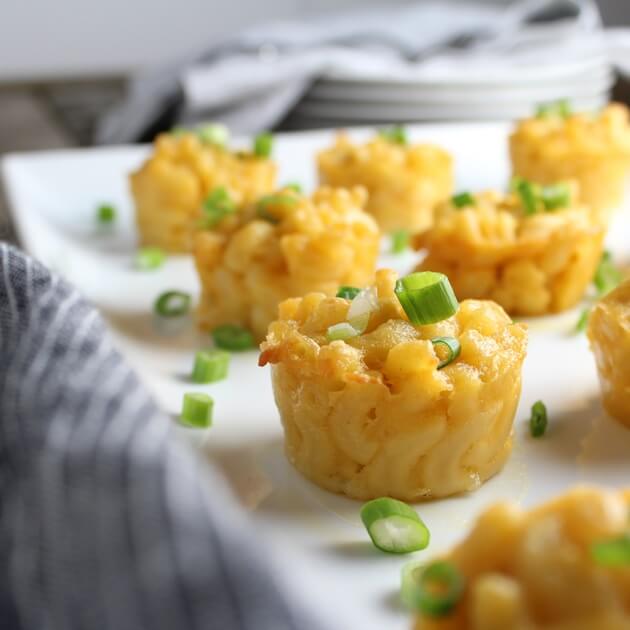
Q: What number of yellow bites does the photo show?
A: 8